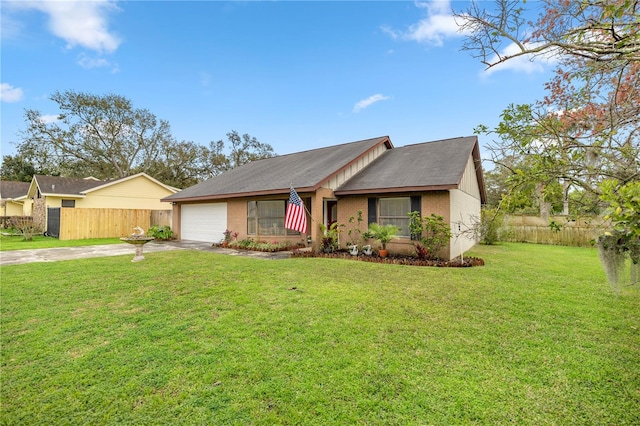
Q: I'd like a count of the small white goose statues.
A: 2